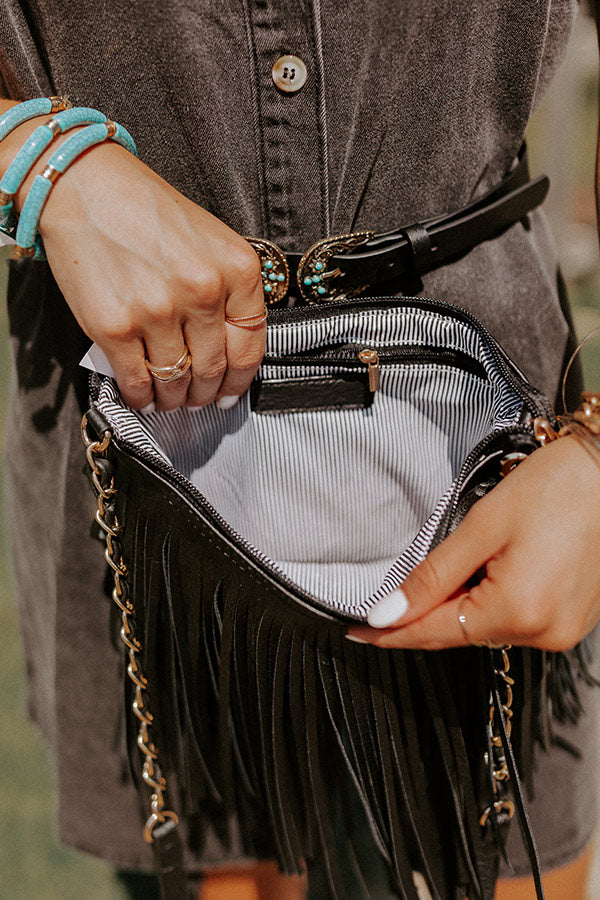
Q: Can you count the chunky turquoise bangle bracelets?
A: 3